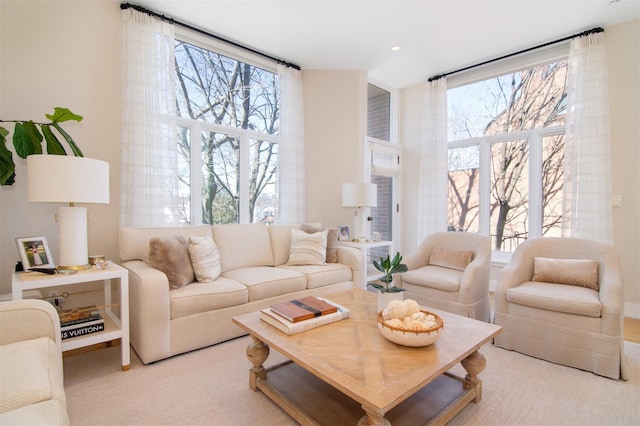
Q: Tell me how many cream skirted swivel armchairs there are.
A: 2